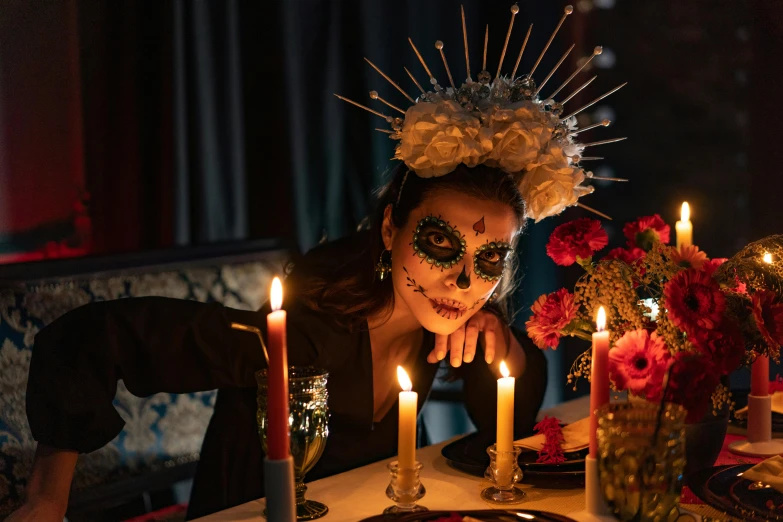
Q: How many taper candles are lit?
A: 6